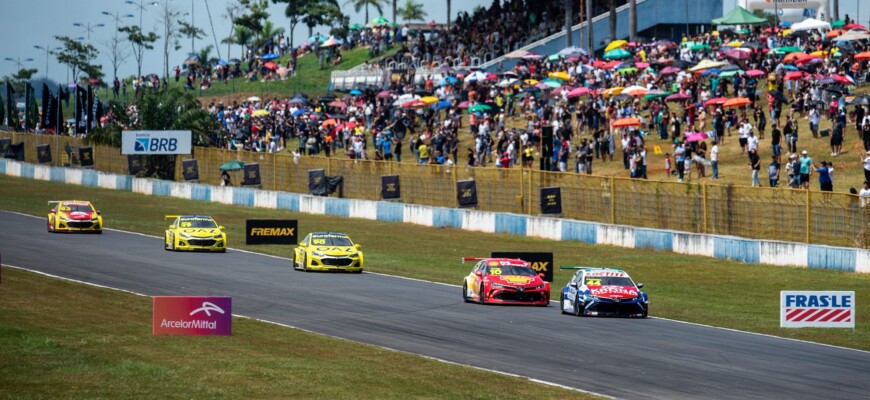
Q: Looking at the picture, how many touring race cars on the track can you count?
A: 5